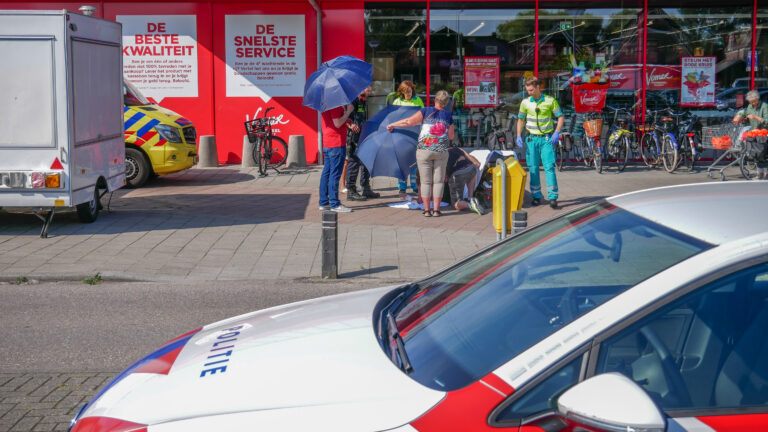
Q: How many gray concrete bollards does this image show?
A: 3